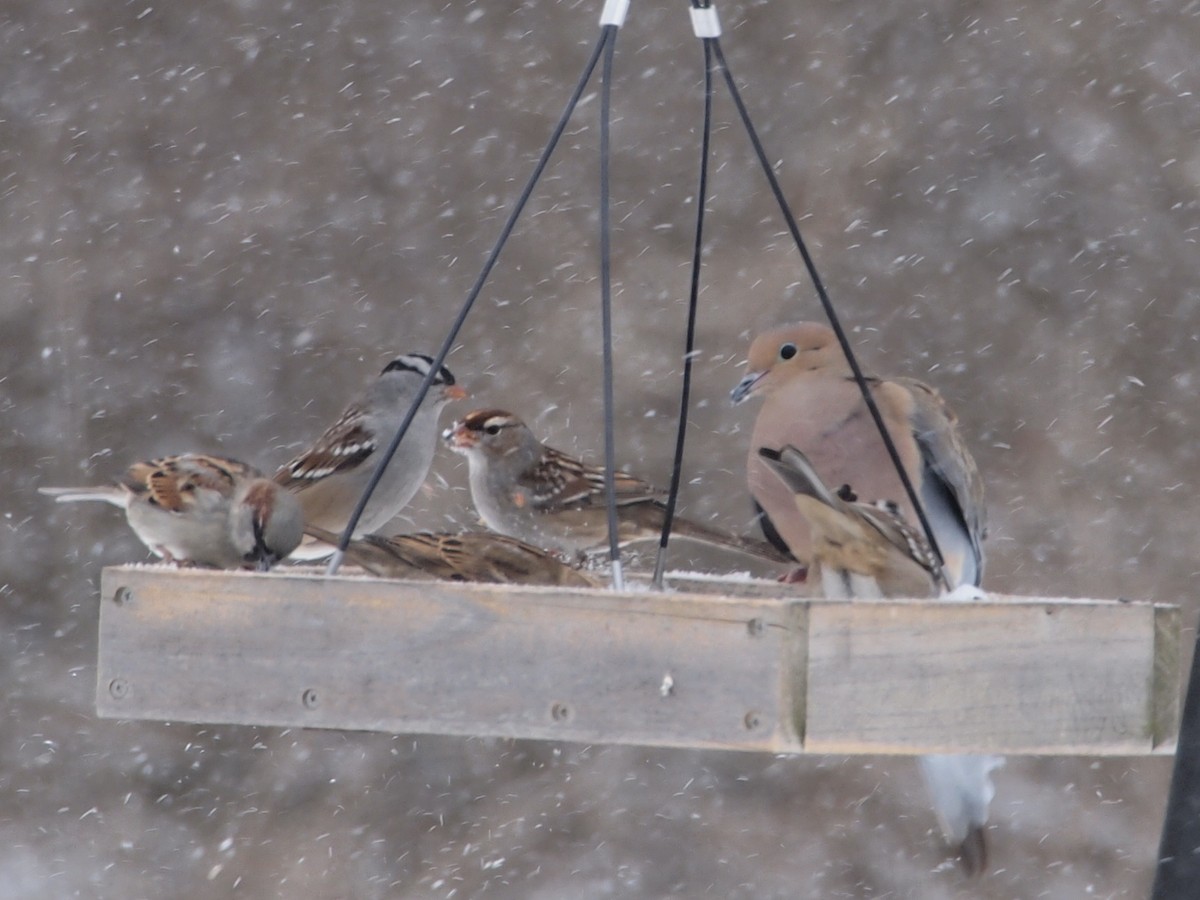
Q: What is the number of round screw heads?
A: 6